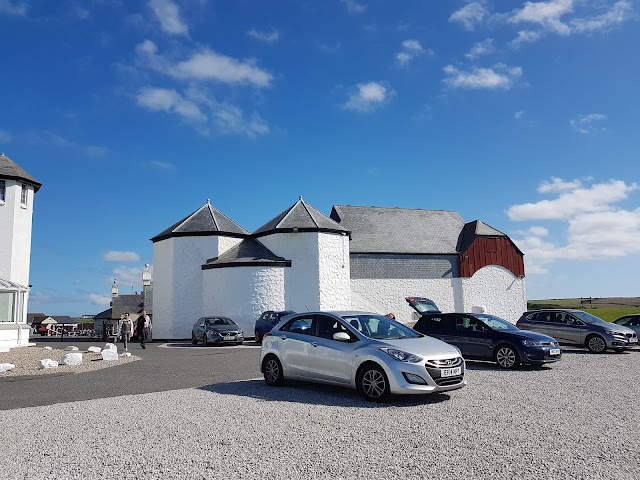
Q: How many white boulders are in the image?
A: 9